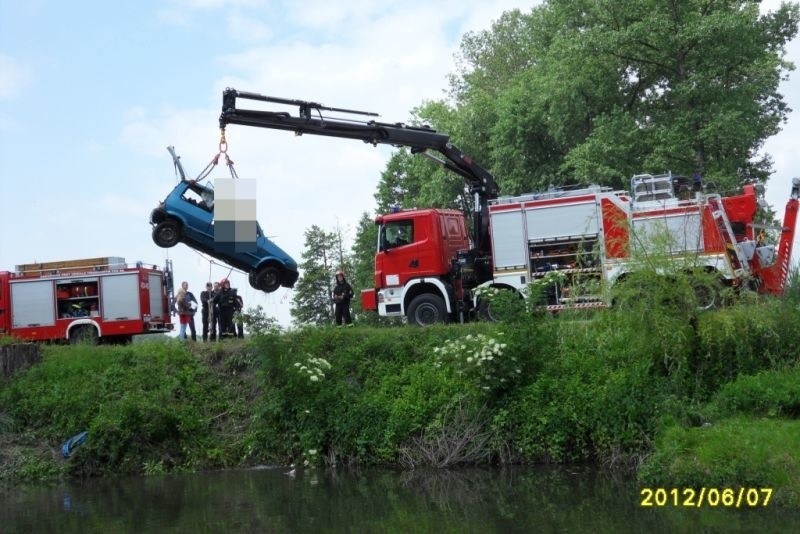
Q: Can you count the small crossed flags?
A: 0